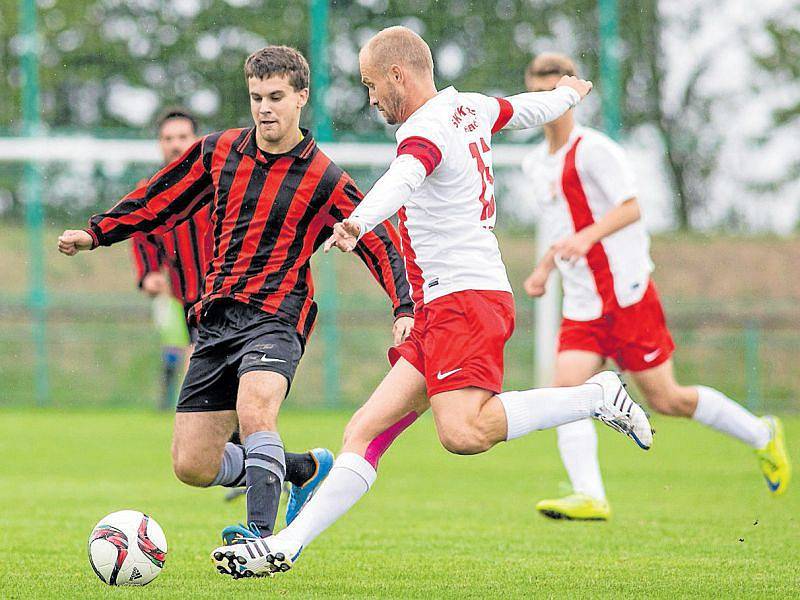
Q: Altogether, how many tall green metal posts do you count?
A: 3